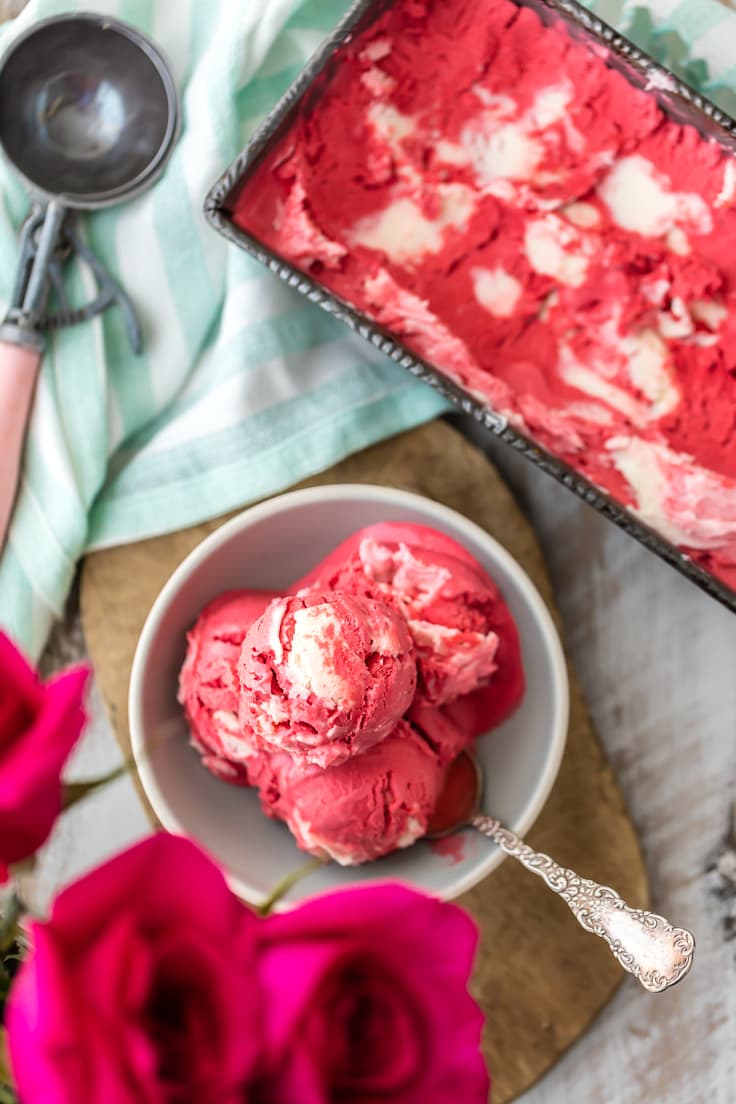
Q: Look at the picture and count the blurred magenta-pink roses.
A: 3